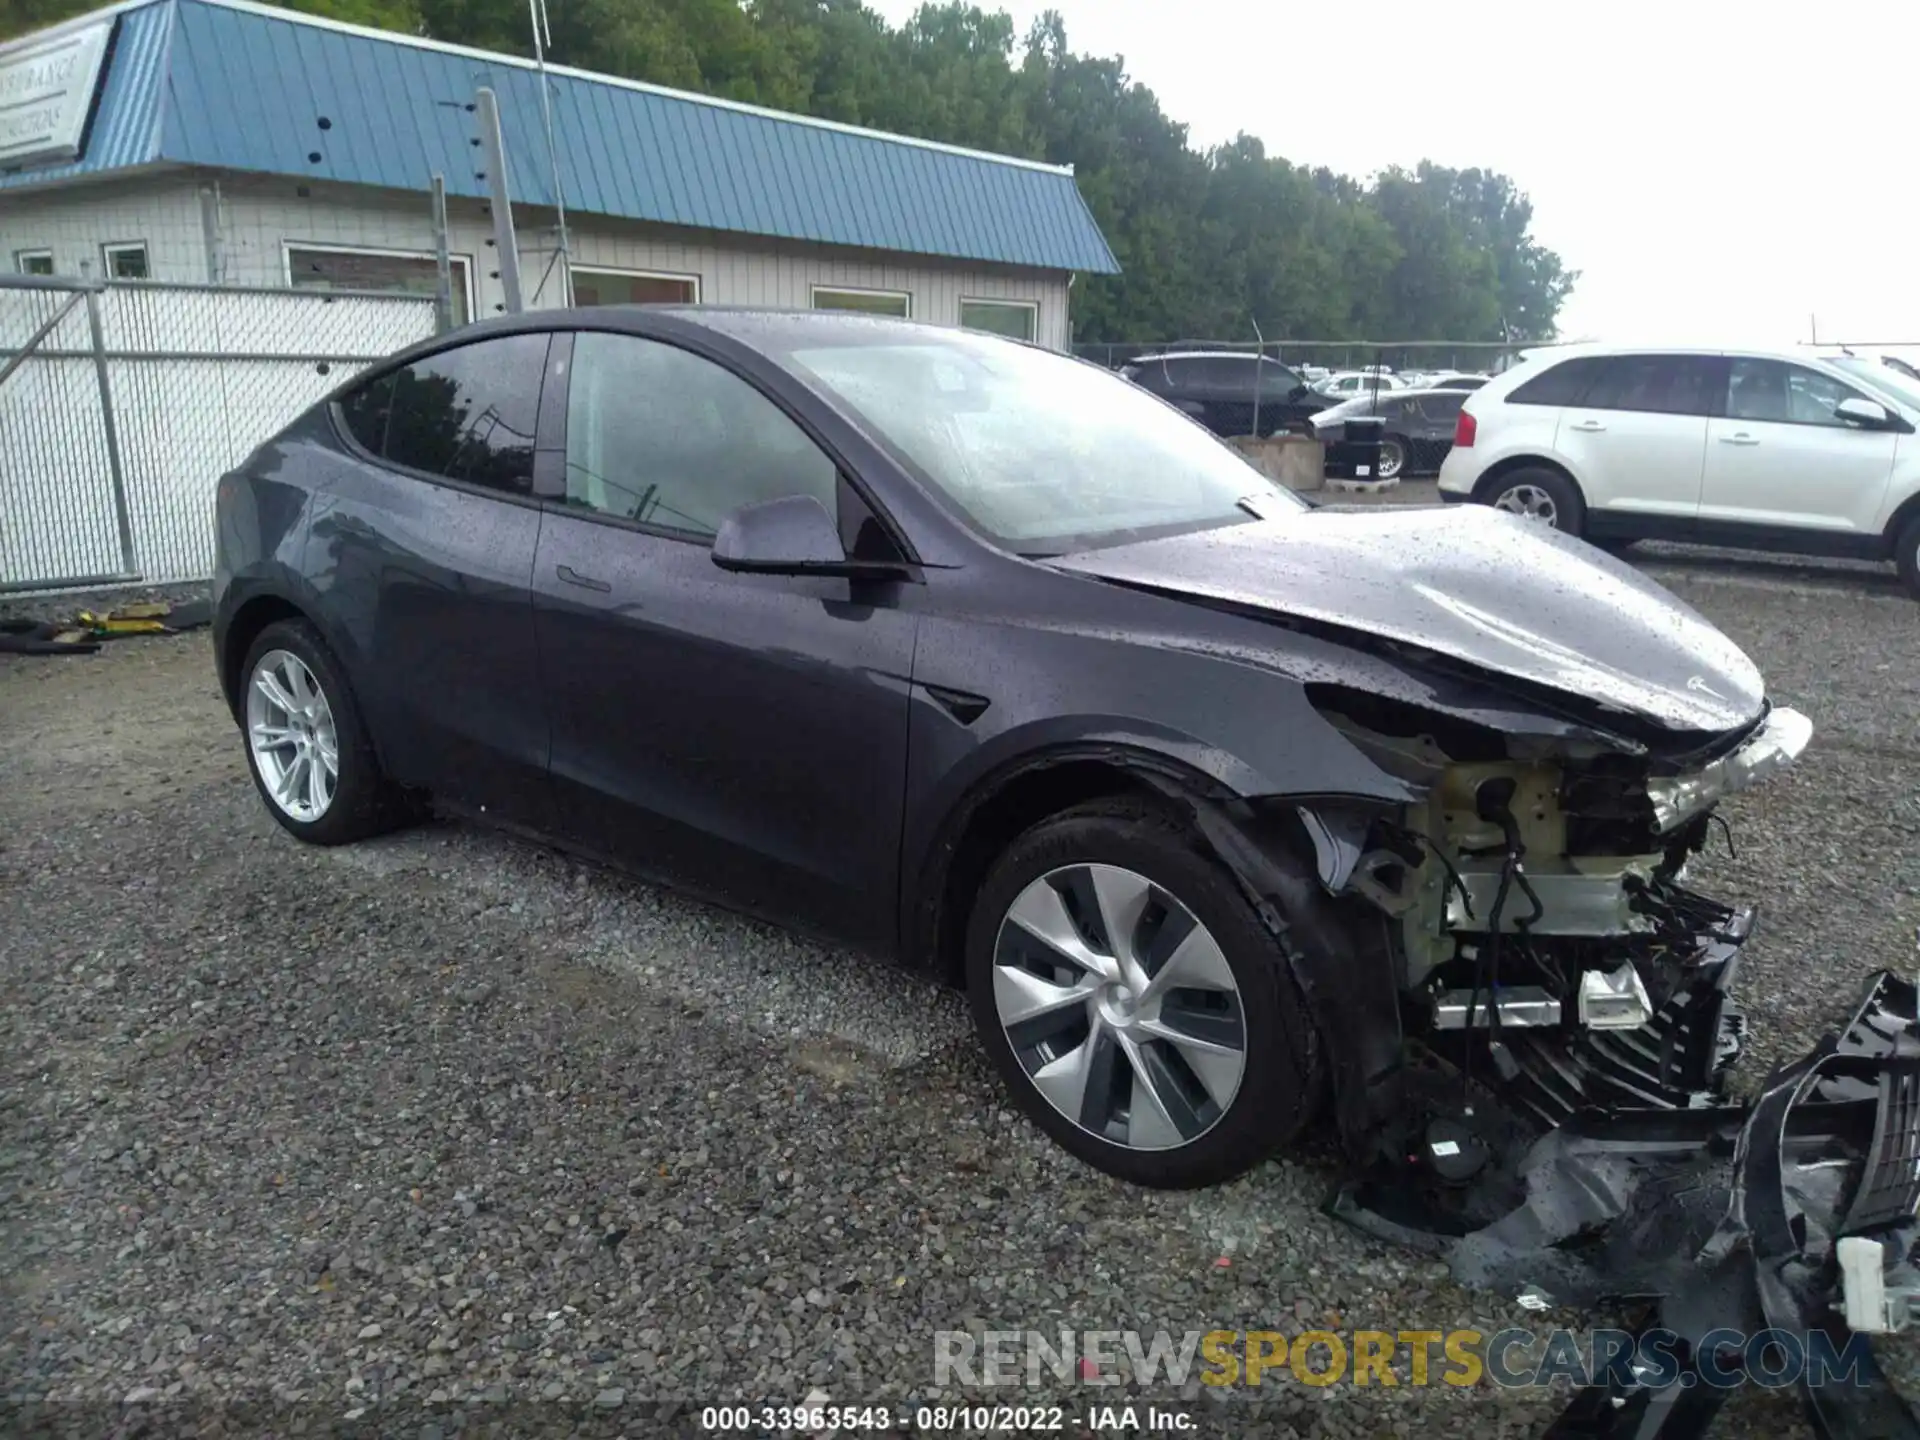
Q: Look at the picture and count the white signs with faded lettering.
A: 1